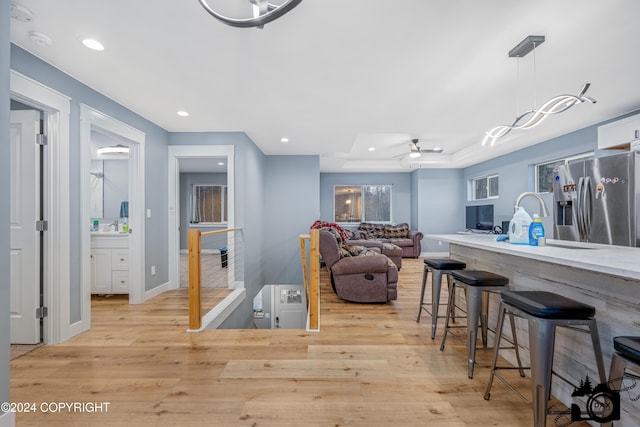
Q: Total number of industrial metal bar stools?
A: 4